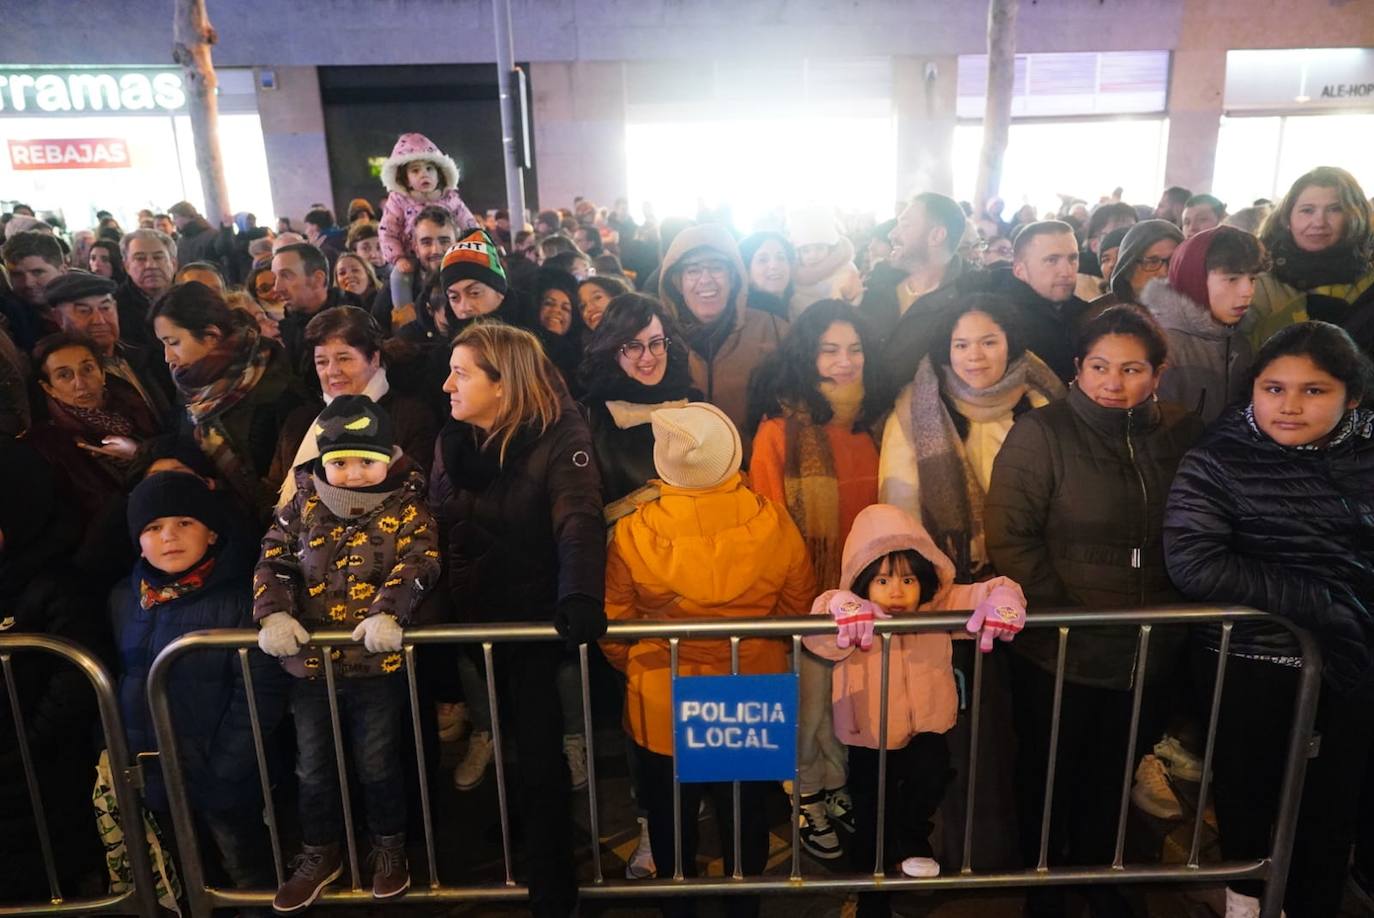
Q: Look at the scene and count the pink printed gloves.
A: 2